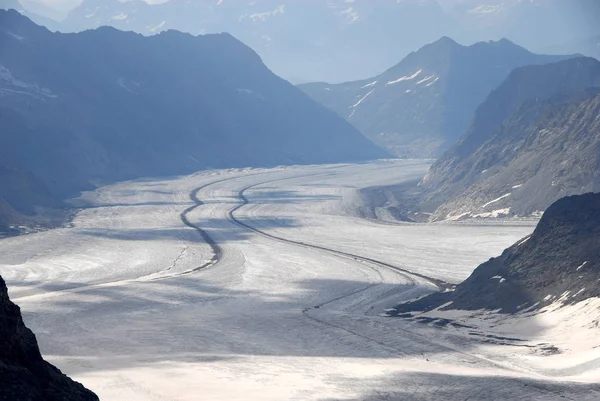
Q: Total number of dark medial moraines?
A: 2